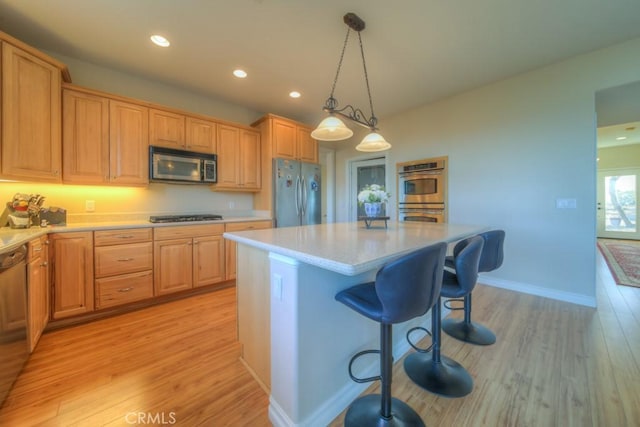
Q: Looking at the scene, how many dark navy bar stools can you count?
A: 3